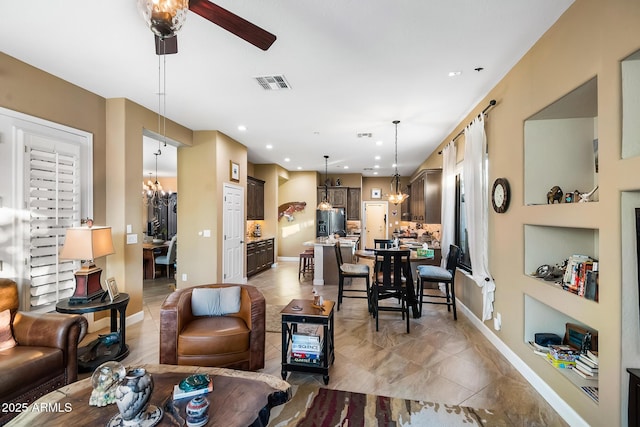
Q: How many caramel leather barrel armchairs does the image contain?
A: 1